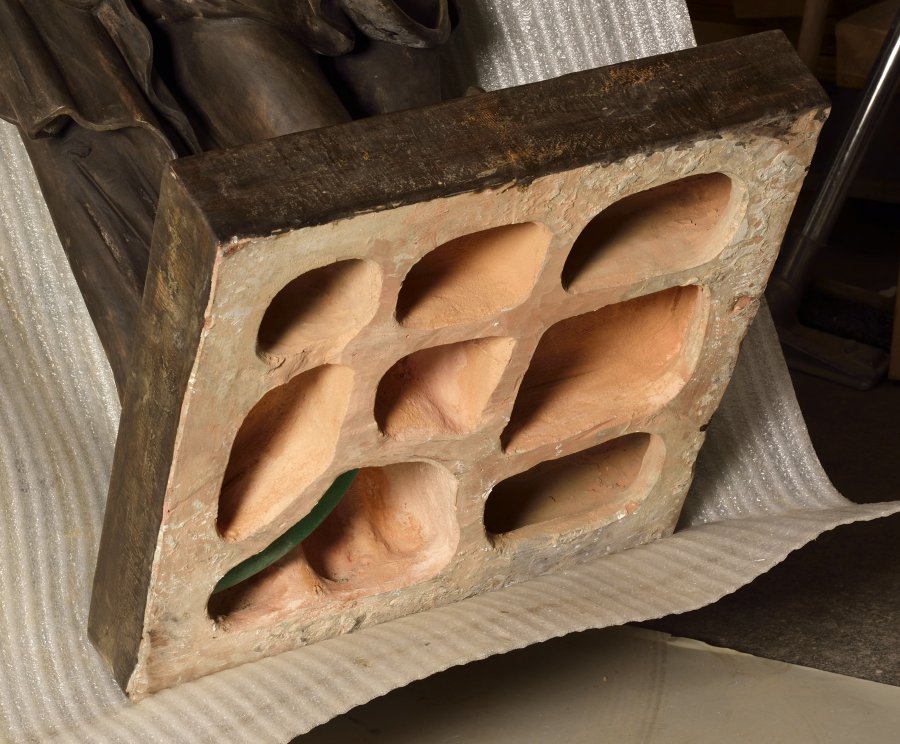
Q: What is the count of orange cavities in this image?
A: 8